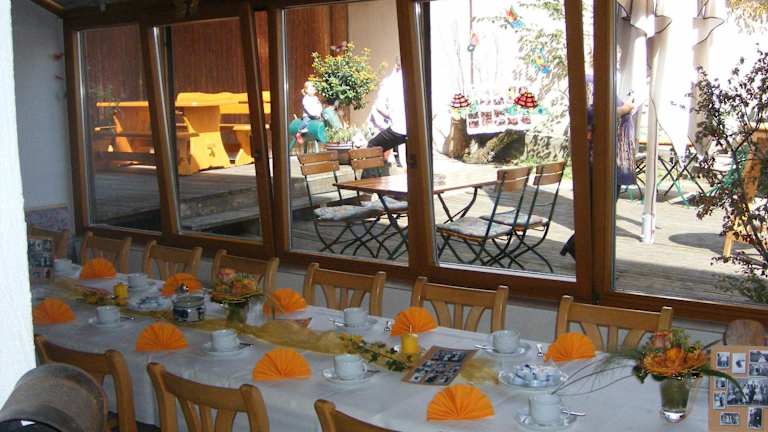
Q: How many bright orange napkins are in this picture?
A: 9